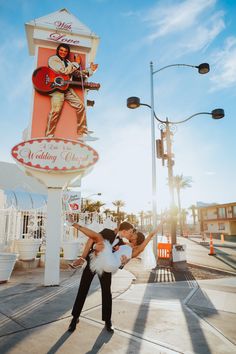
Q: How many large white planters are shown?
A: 3